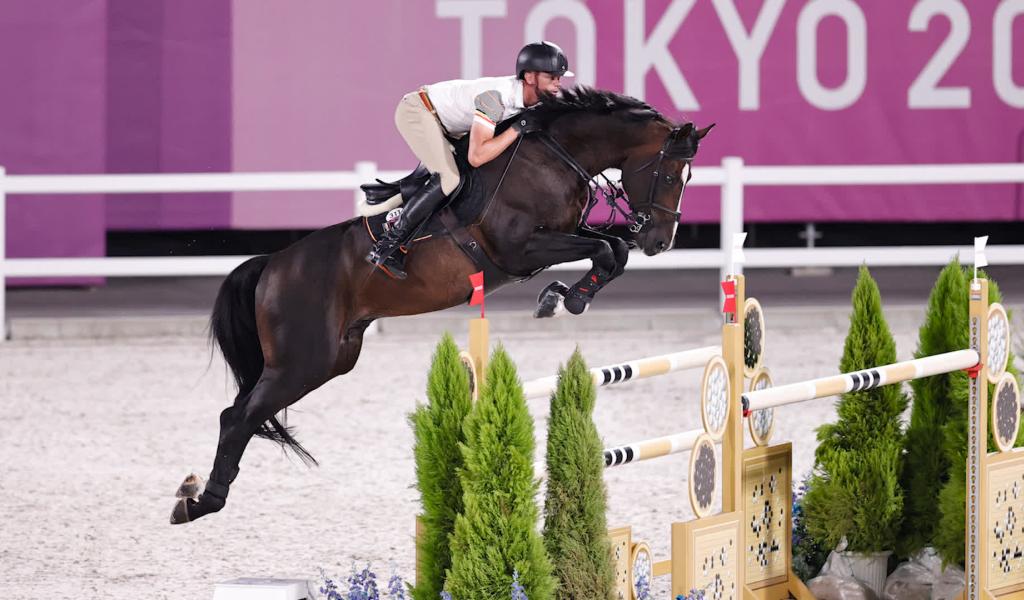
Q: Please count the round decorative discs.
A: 8